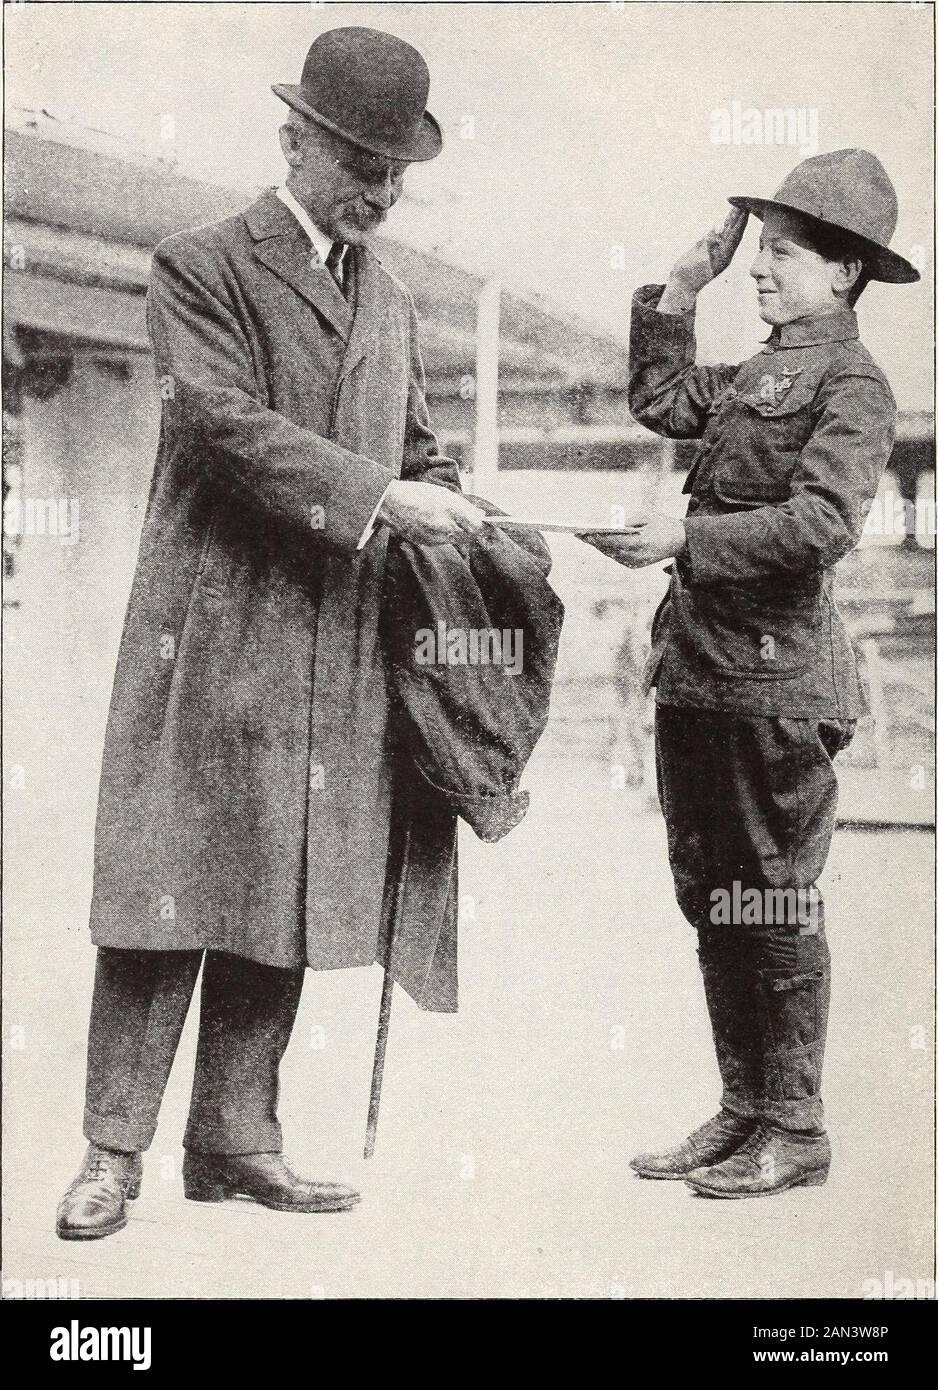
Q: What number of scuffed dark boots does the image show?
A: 2